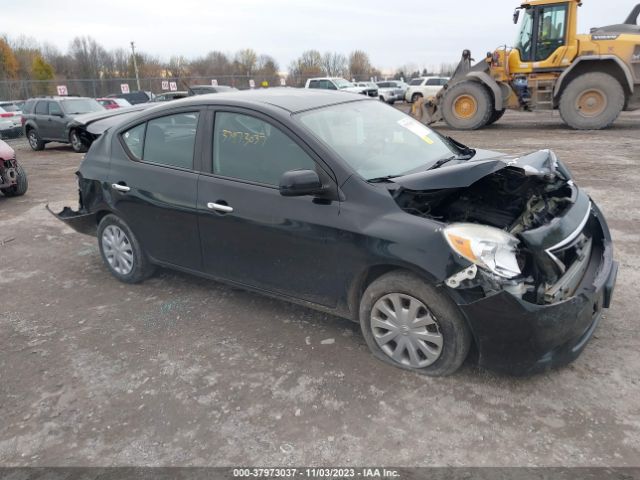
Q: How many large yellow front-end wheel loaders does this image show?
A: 1